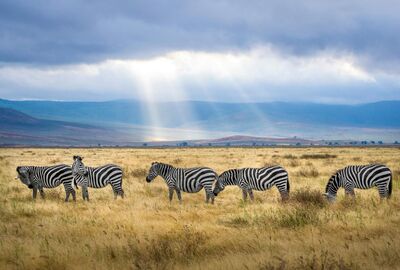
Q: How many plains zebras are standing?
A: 5